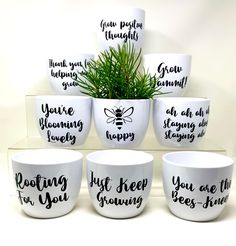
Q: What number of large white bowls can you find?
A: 3